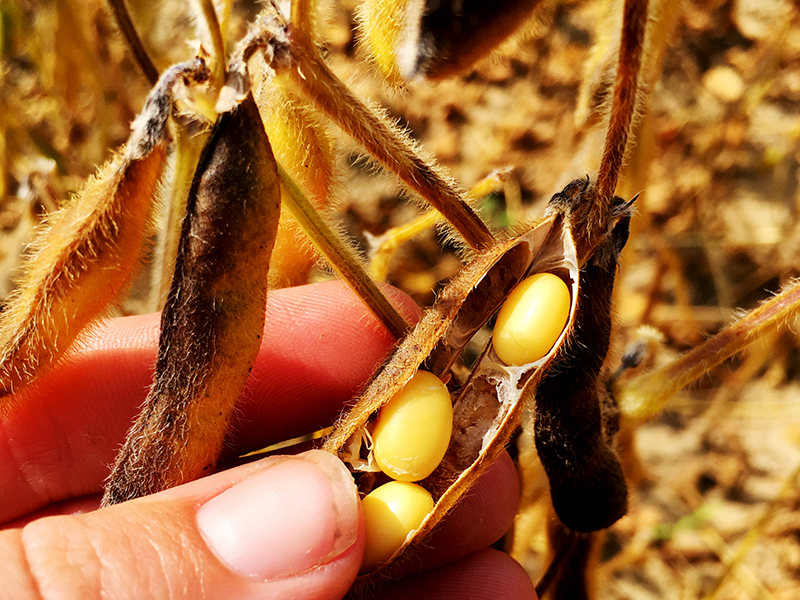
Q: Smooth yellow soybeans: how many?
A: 3